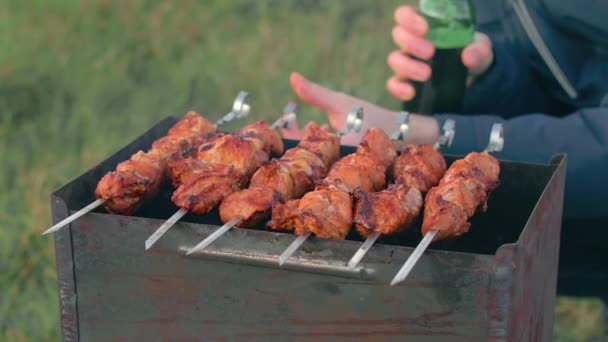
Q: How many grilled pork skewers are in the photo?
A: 6